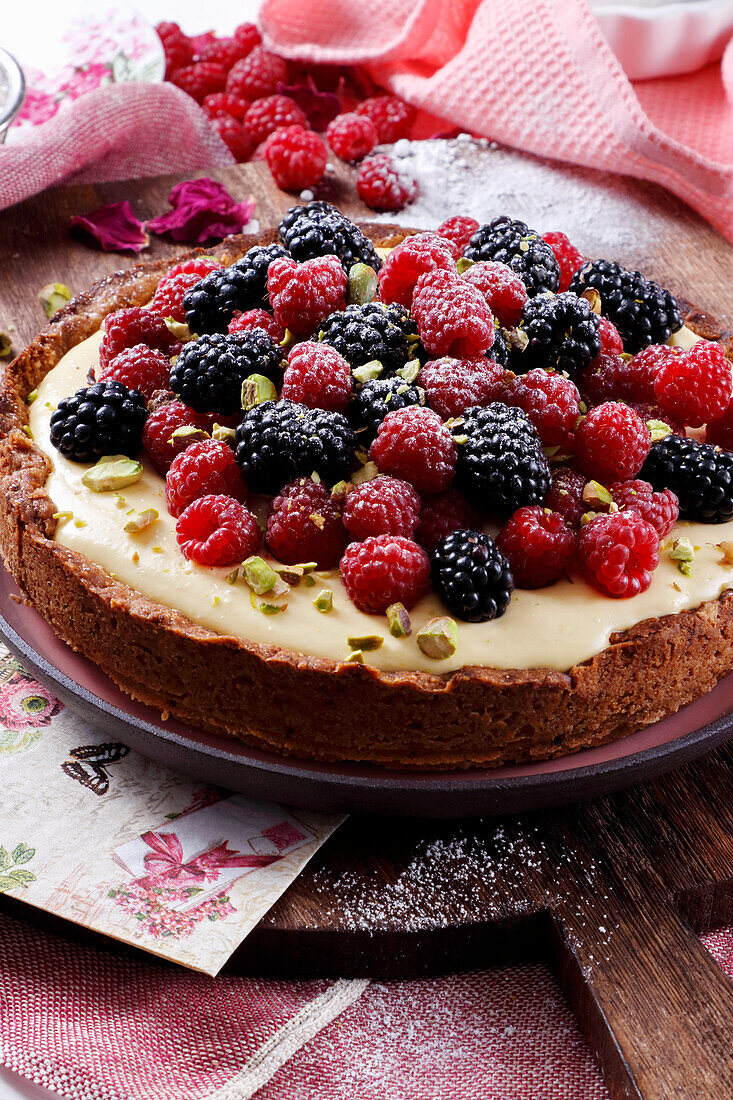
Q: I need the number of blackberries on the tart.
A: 14